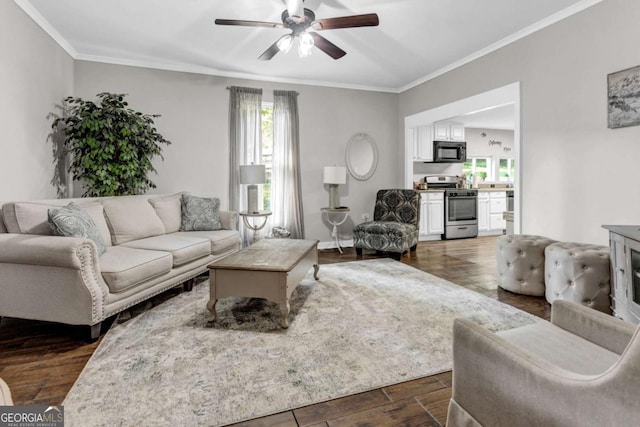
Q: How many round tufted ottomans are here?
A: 2